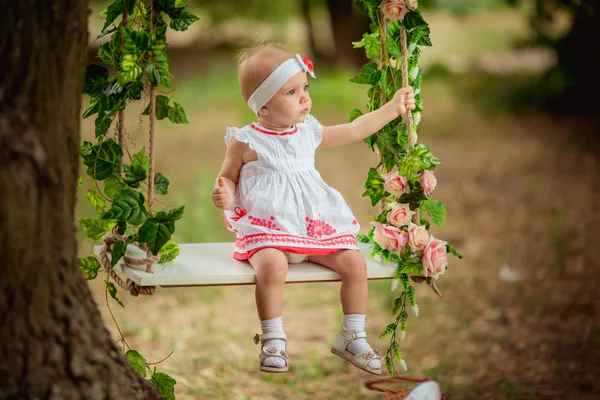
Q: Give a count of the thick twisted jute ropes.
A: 4